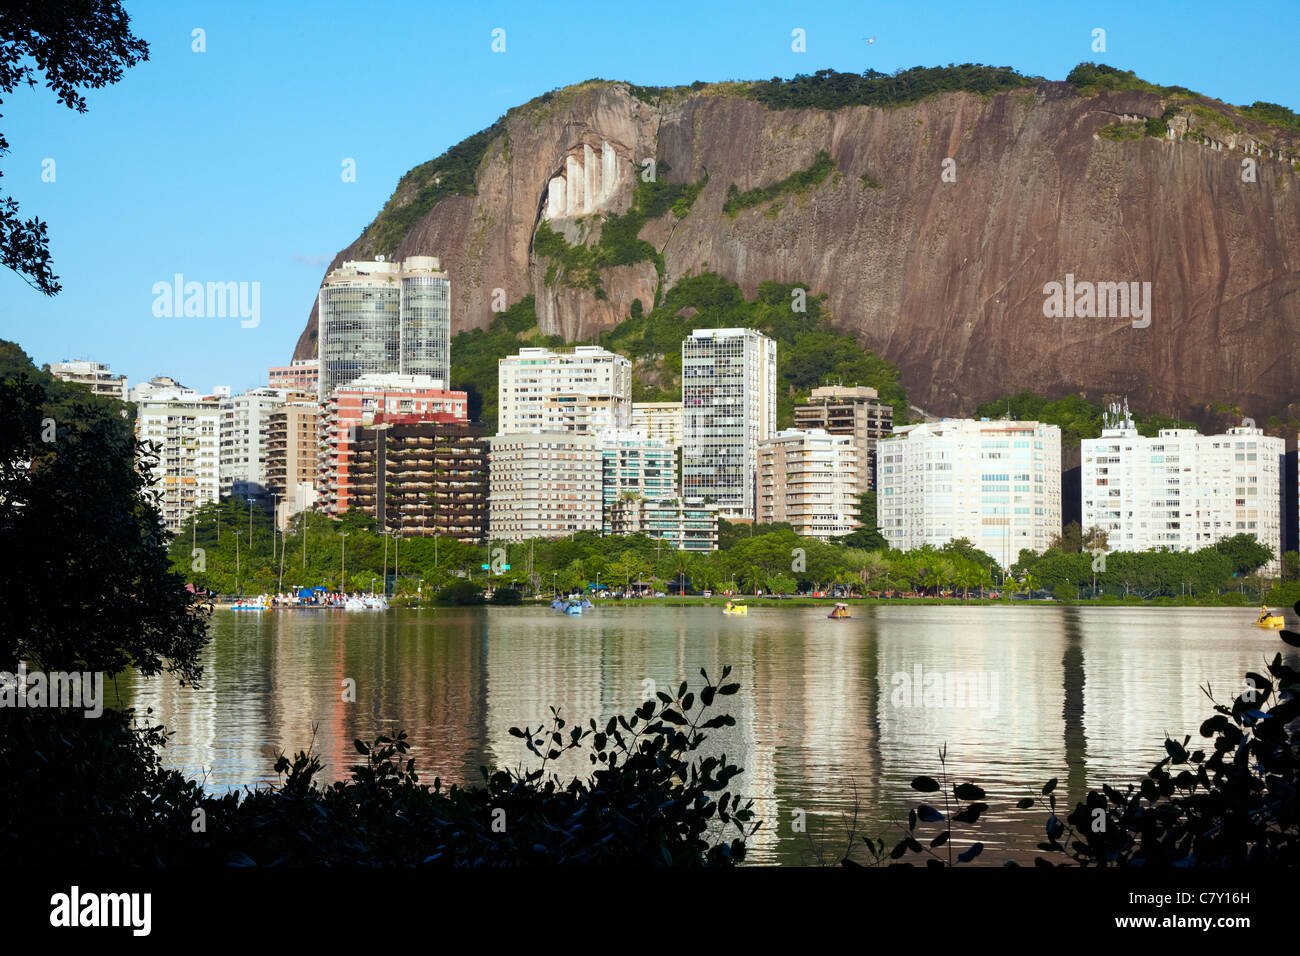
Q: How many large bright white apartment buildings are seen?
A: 2